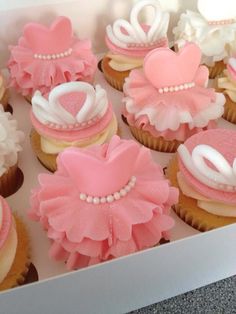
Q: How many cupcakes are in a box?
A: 11